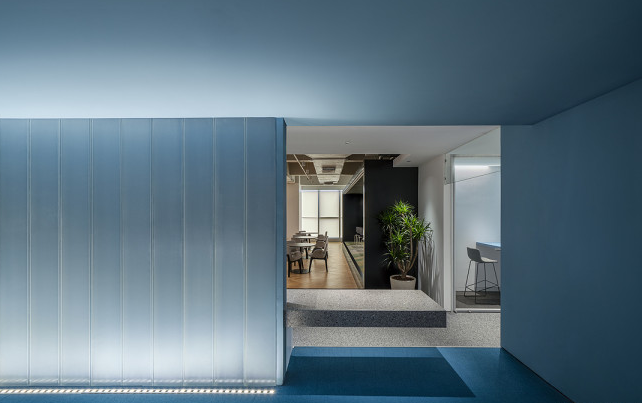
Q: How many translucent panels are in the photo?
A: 9